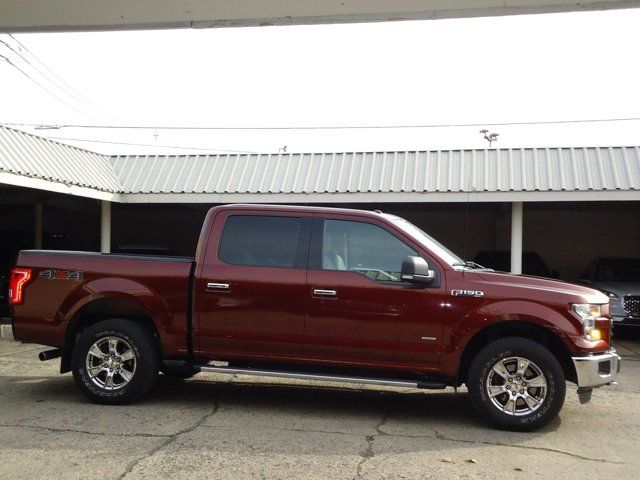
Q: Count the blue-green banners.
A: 0